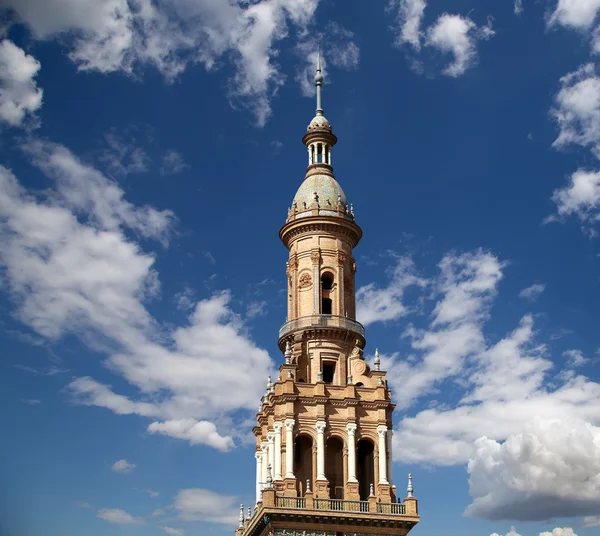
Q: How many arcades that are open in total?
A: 3